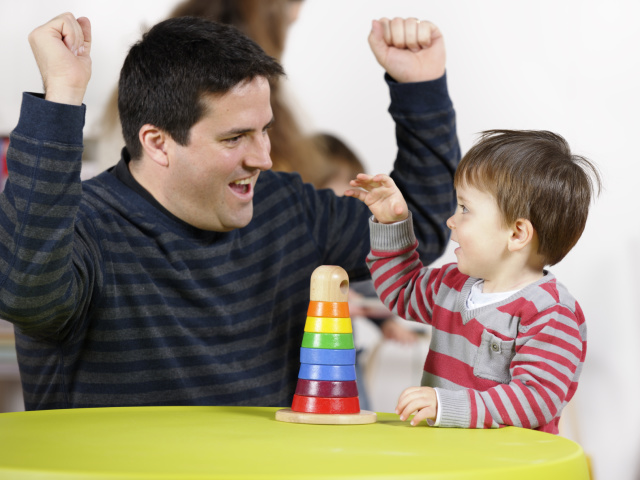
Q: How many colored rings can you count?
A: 7